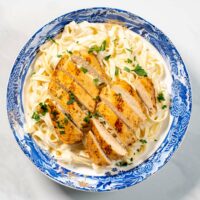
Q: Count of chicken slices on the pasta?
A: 11